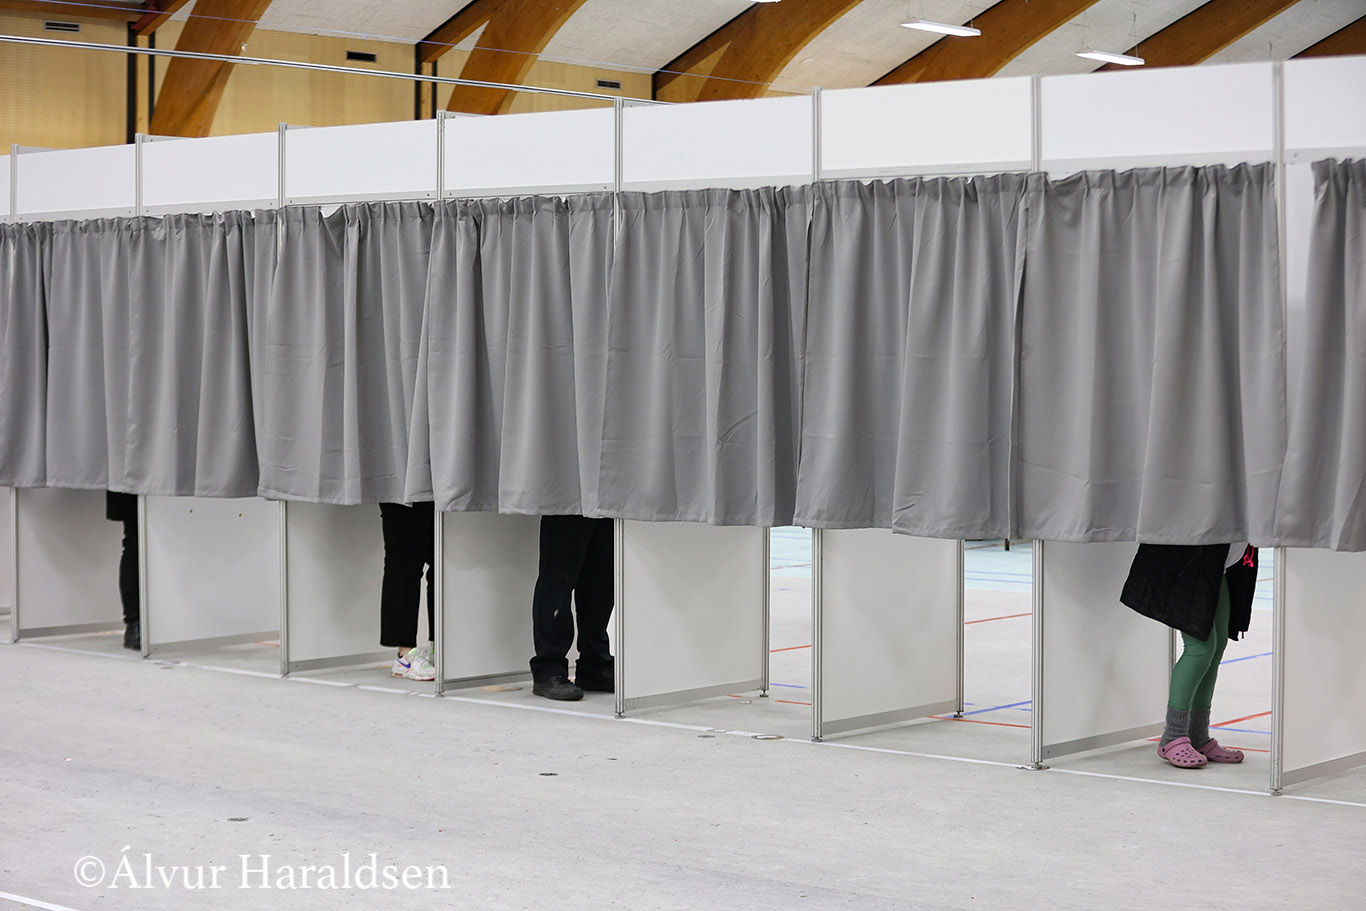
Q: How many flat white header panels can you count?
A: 9